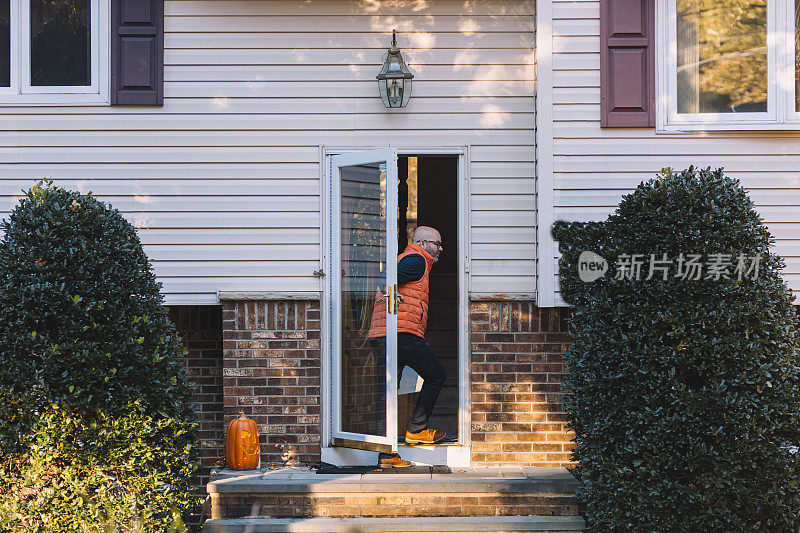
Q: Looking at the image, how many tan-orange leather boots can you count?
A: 2